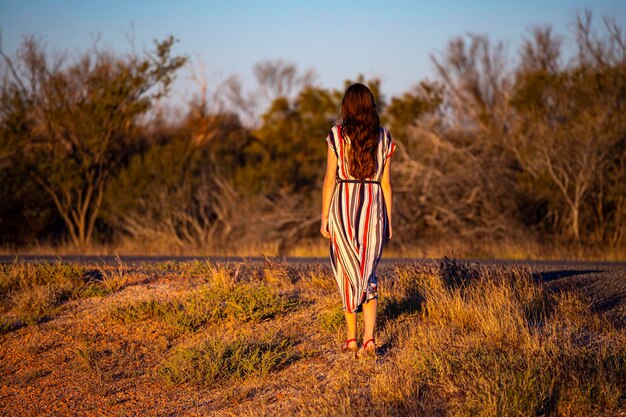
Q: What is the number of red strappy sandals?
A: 2